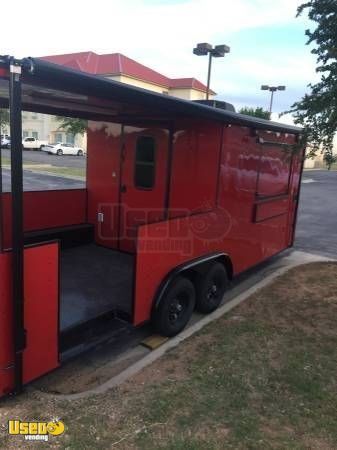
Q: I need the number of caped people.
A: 0